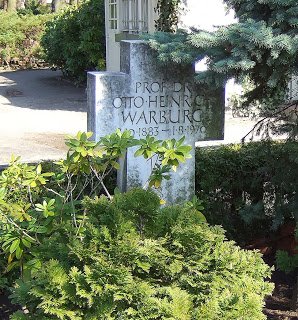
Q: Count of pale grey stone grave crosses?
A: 1